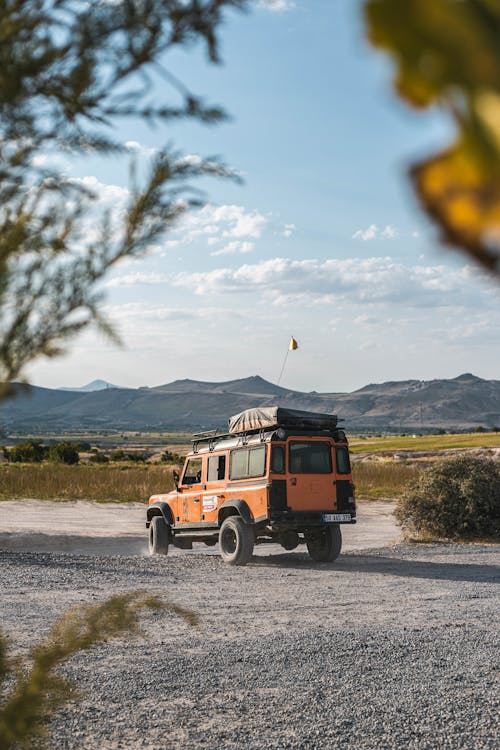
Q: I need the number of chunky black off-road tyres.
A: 3